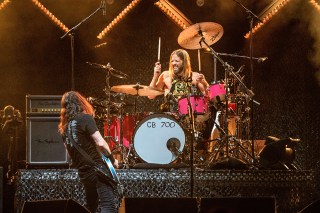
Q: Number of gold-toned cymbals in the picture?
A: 2